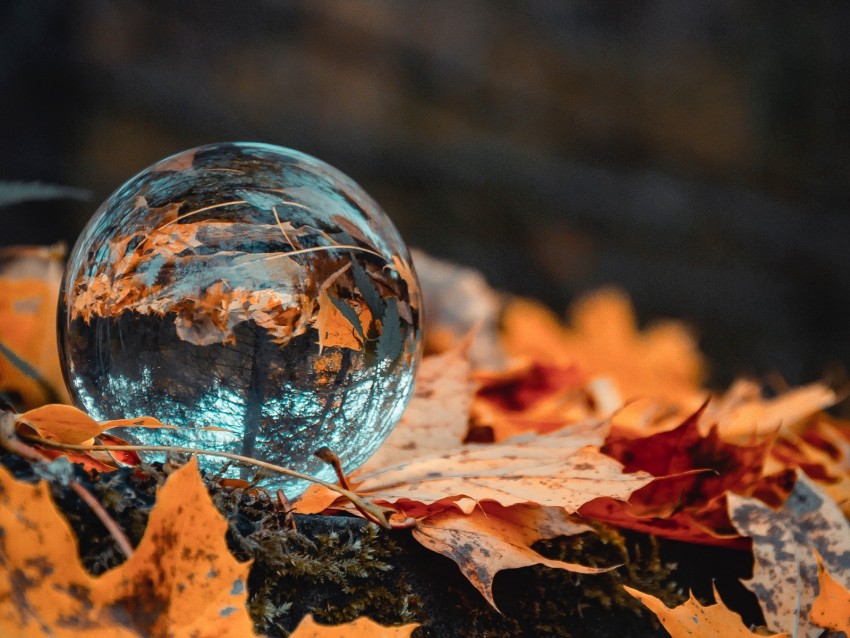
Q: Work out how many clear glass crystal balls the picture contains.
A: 1